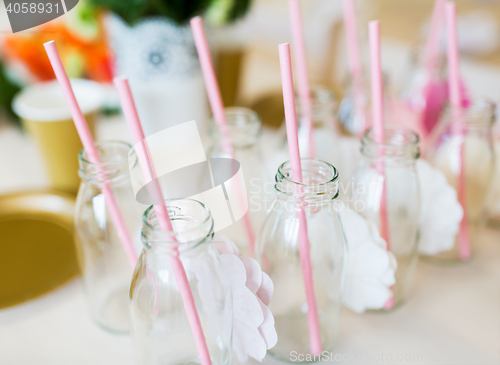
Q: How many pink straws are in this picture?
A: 9